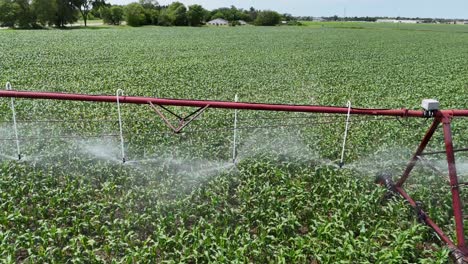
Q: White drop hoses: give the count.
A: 4